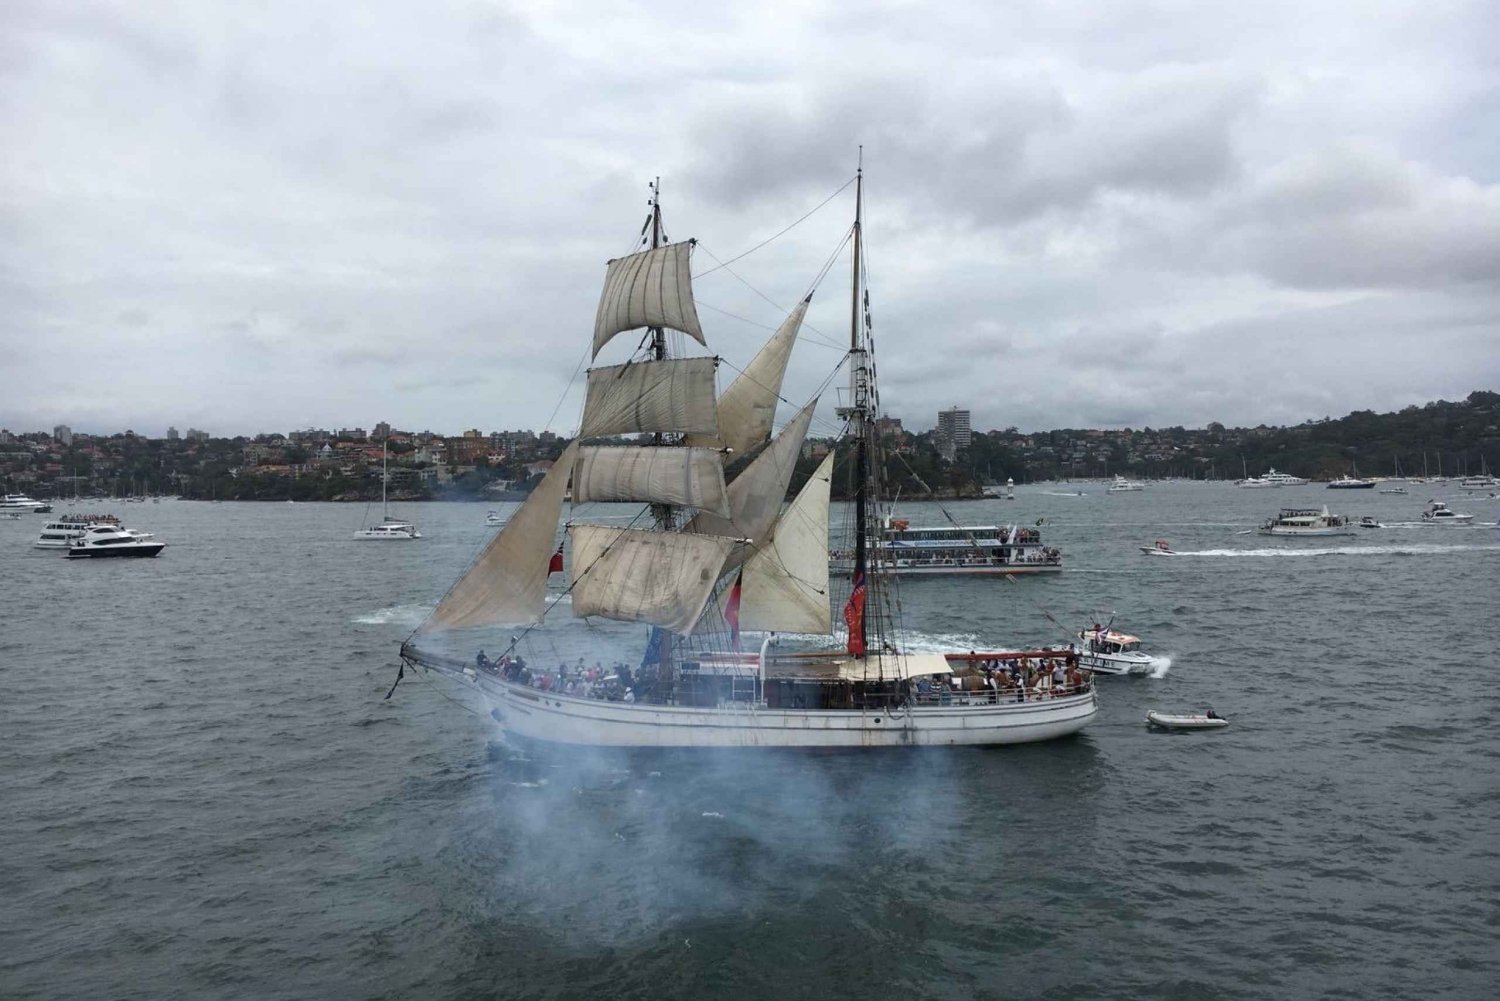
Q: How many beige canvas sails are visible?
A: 8